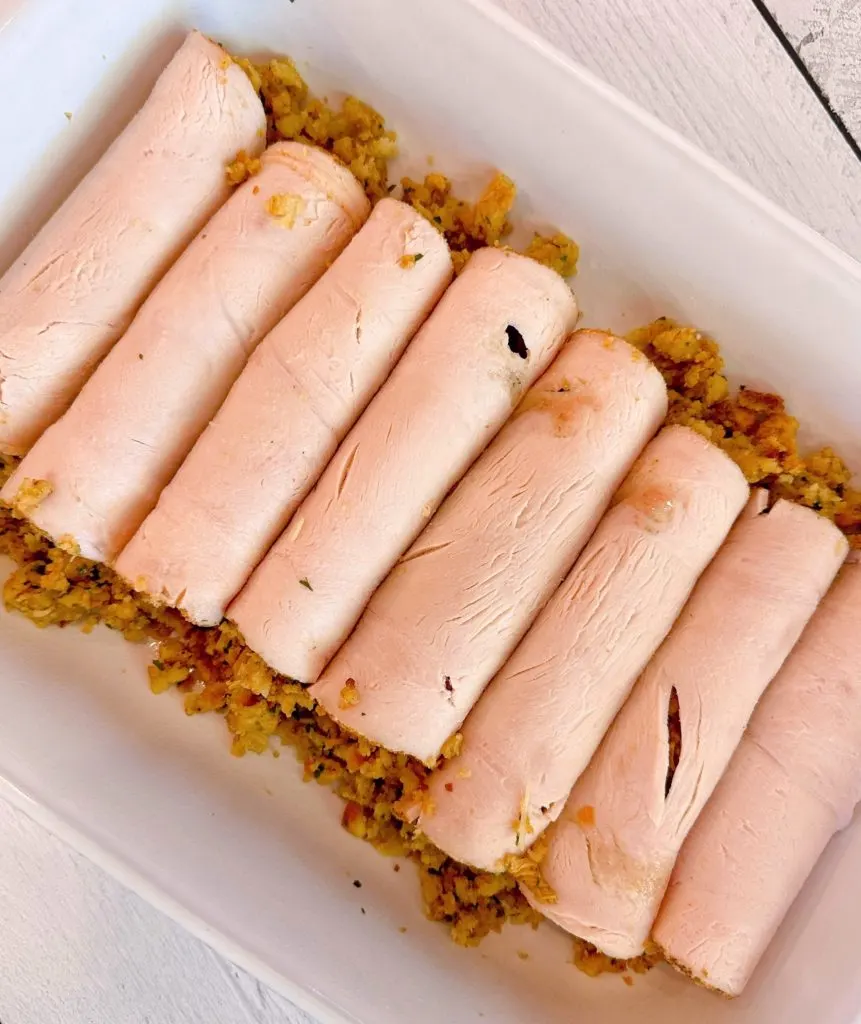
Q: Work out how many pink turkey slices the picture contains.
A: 8